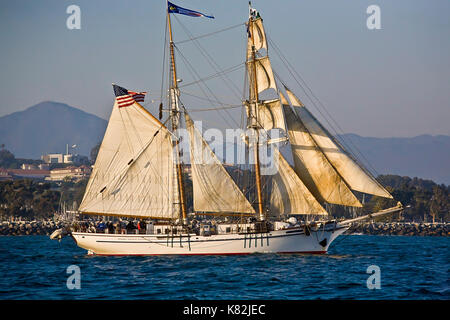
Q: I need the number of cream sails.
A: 8